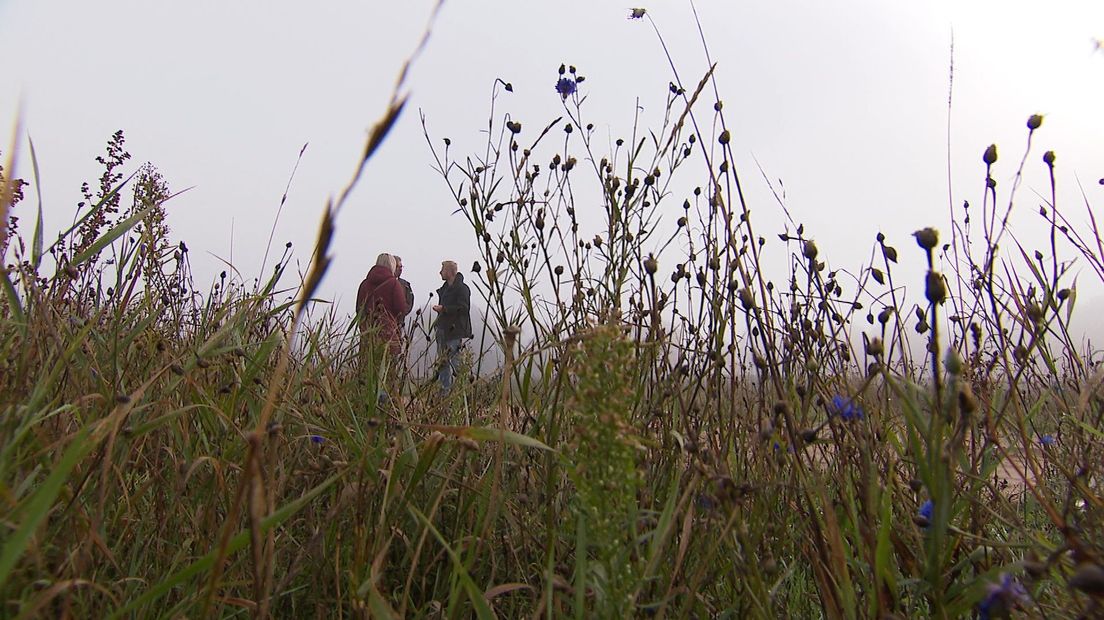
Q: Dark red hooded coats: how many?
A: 1